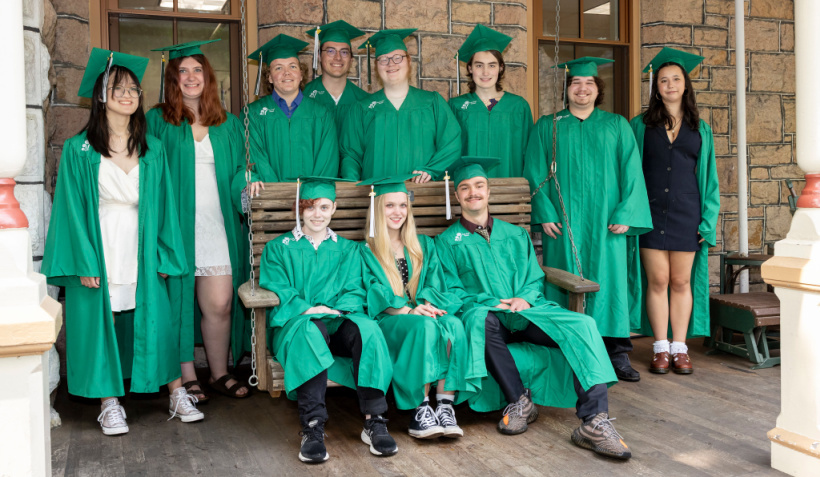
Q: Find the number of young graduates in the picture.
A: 11